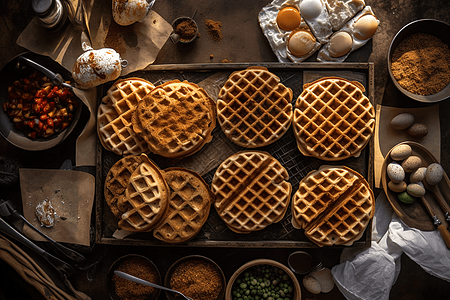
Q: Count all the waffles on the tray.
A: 9